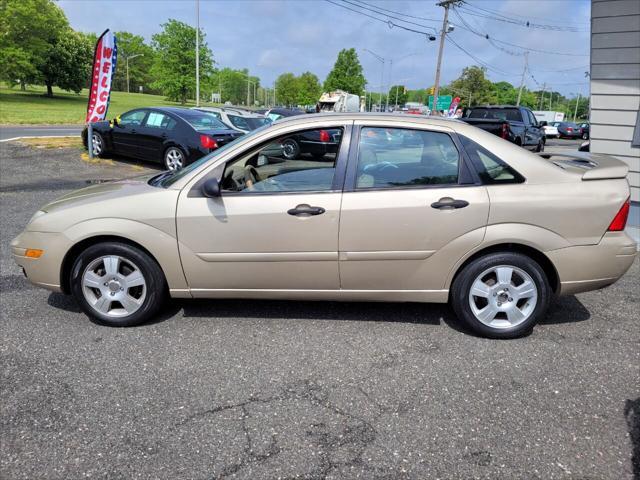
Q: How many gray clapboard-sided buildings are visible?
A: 1